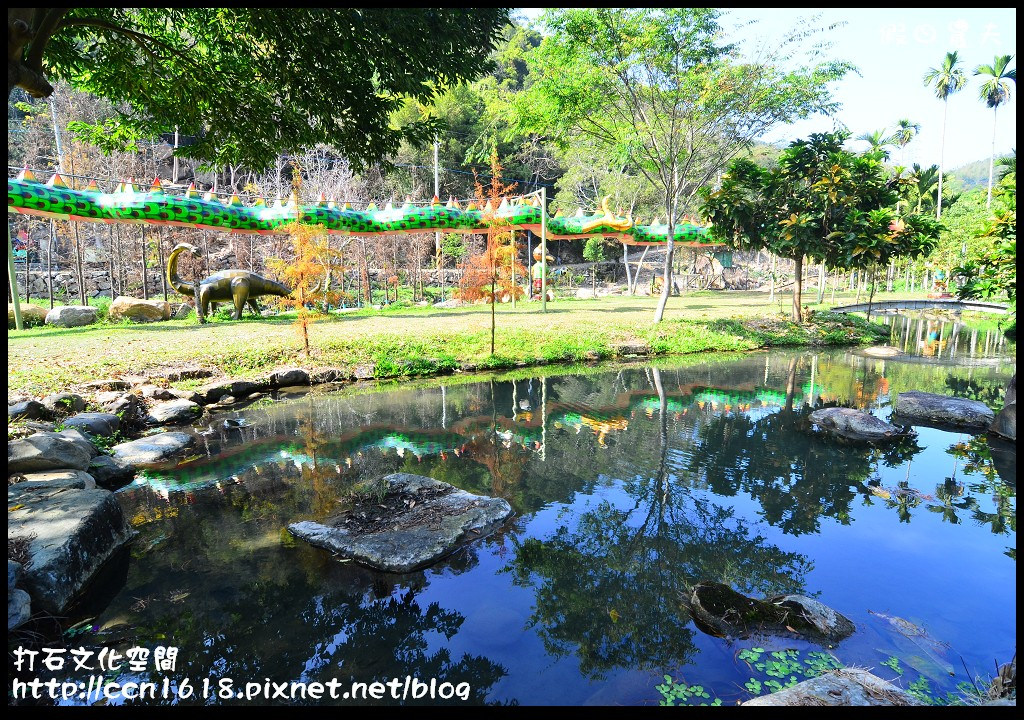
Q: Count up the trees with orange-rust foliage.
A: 2